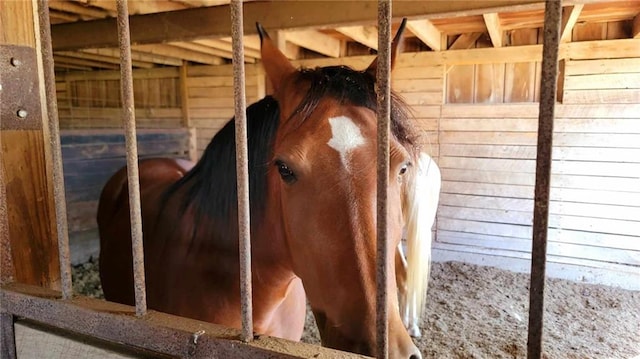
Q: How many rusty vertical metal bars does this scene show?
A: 5